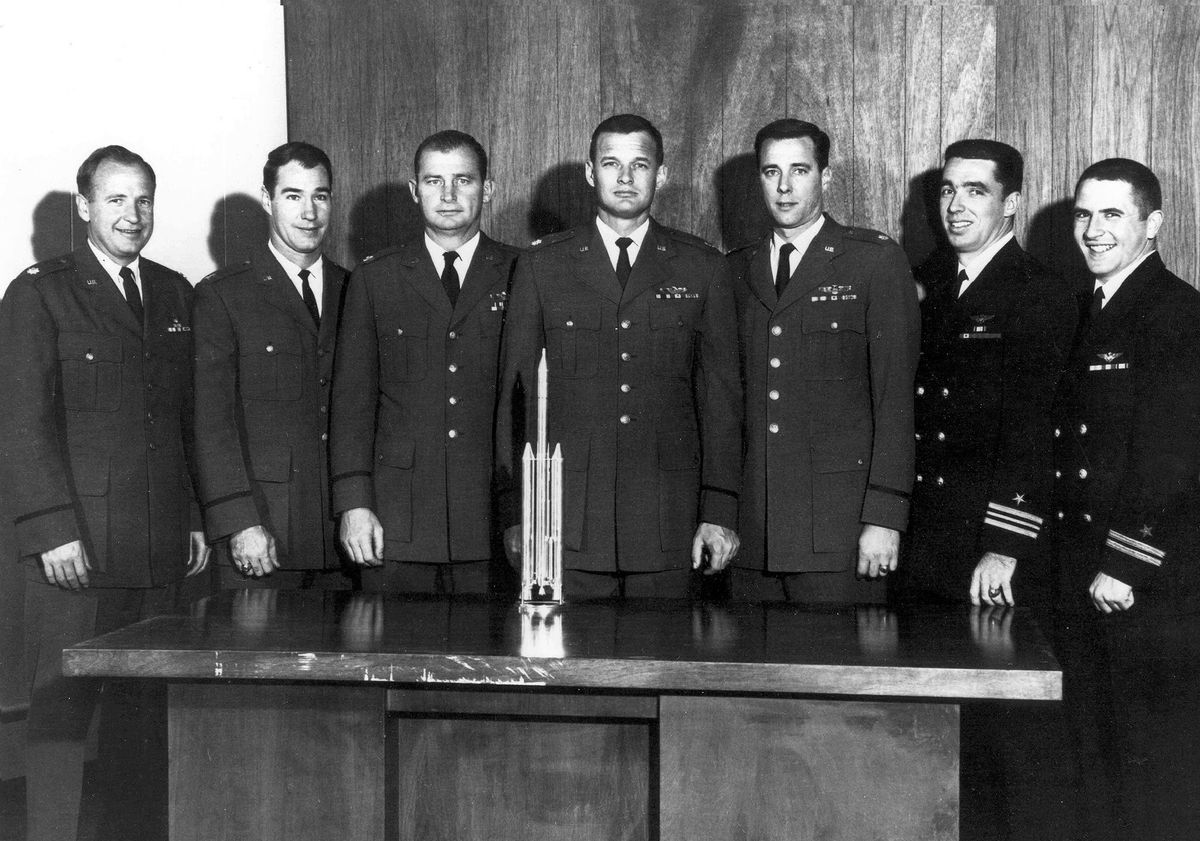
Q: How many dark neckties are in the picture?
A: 7